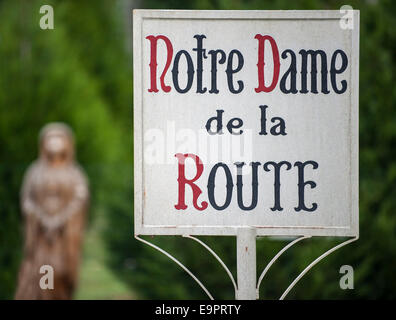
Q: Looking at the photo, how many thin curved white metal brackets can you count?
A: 4